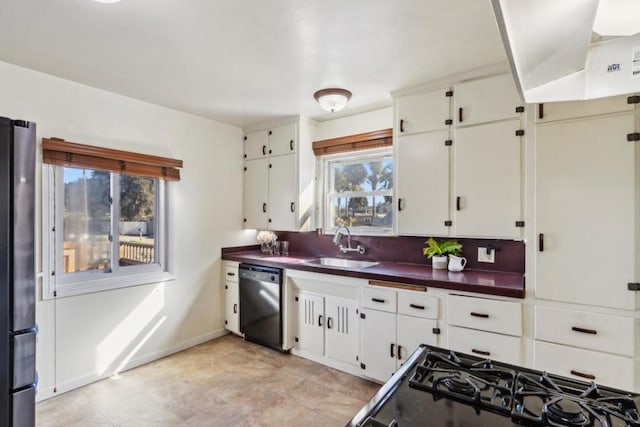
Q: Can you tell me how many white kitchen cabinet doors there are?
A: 15